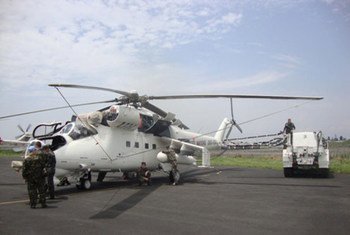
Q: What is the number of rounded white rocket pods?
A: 2